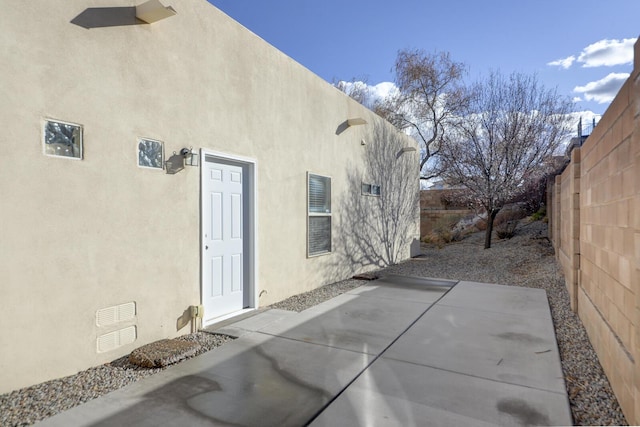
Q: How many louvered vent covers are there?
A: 2